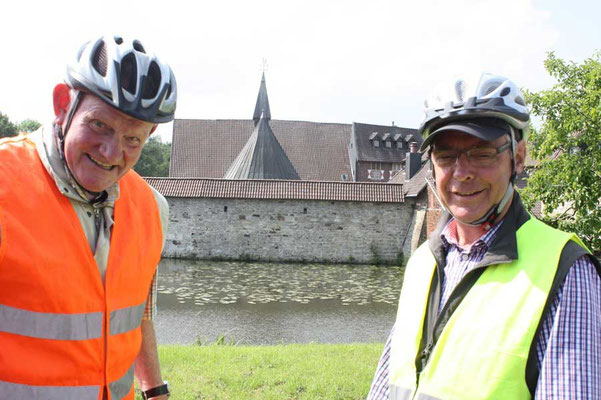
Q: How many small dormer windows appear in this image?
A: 4